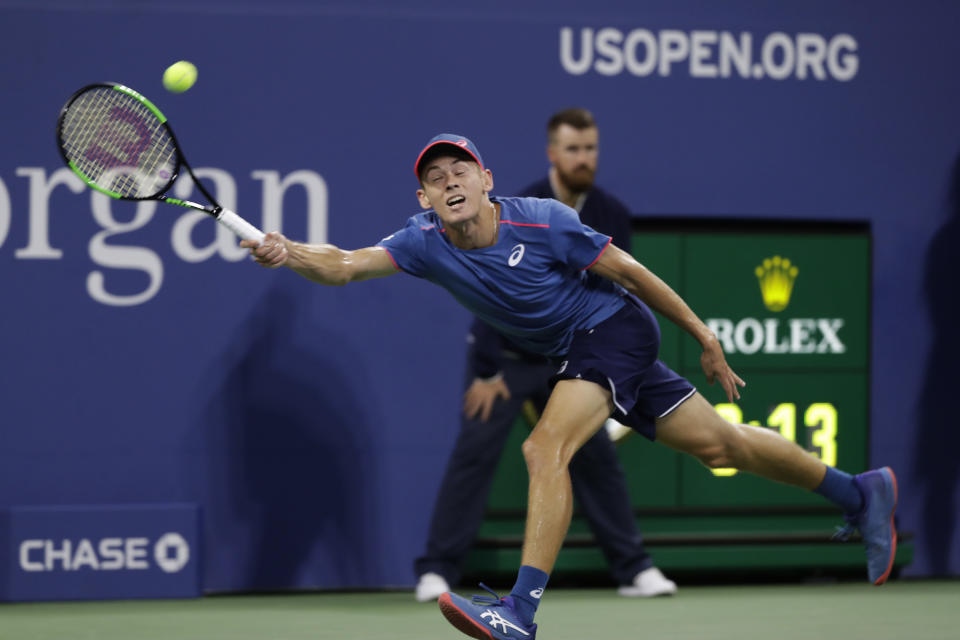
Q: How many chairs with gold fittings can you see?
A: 0